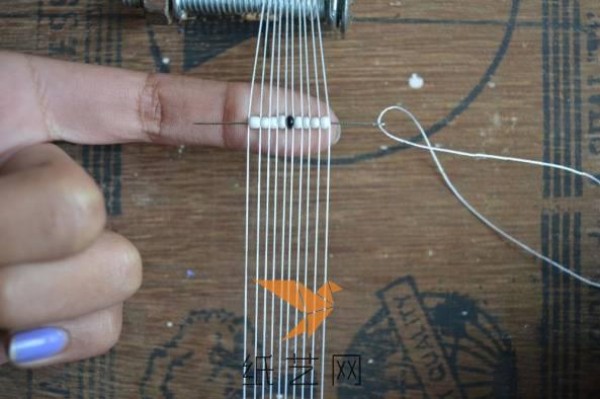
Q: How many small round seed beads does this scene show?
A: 9